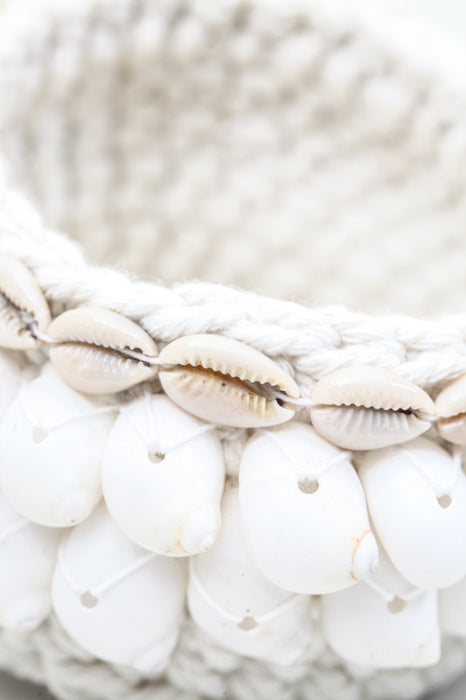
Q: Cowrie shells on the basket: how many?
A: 5